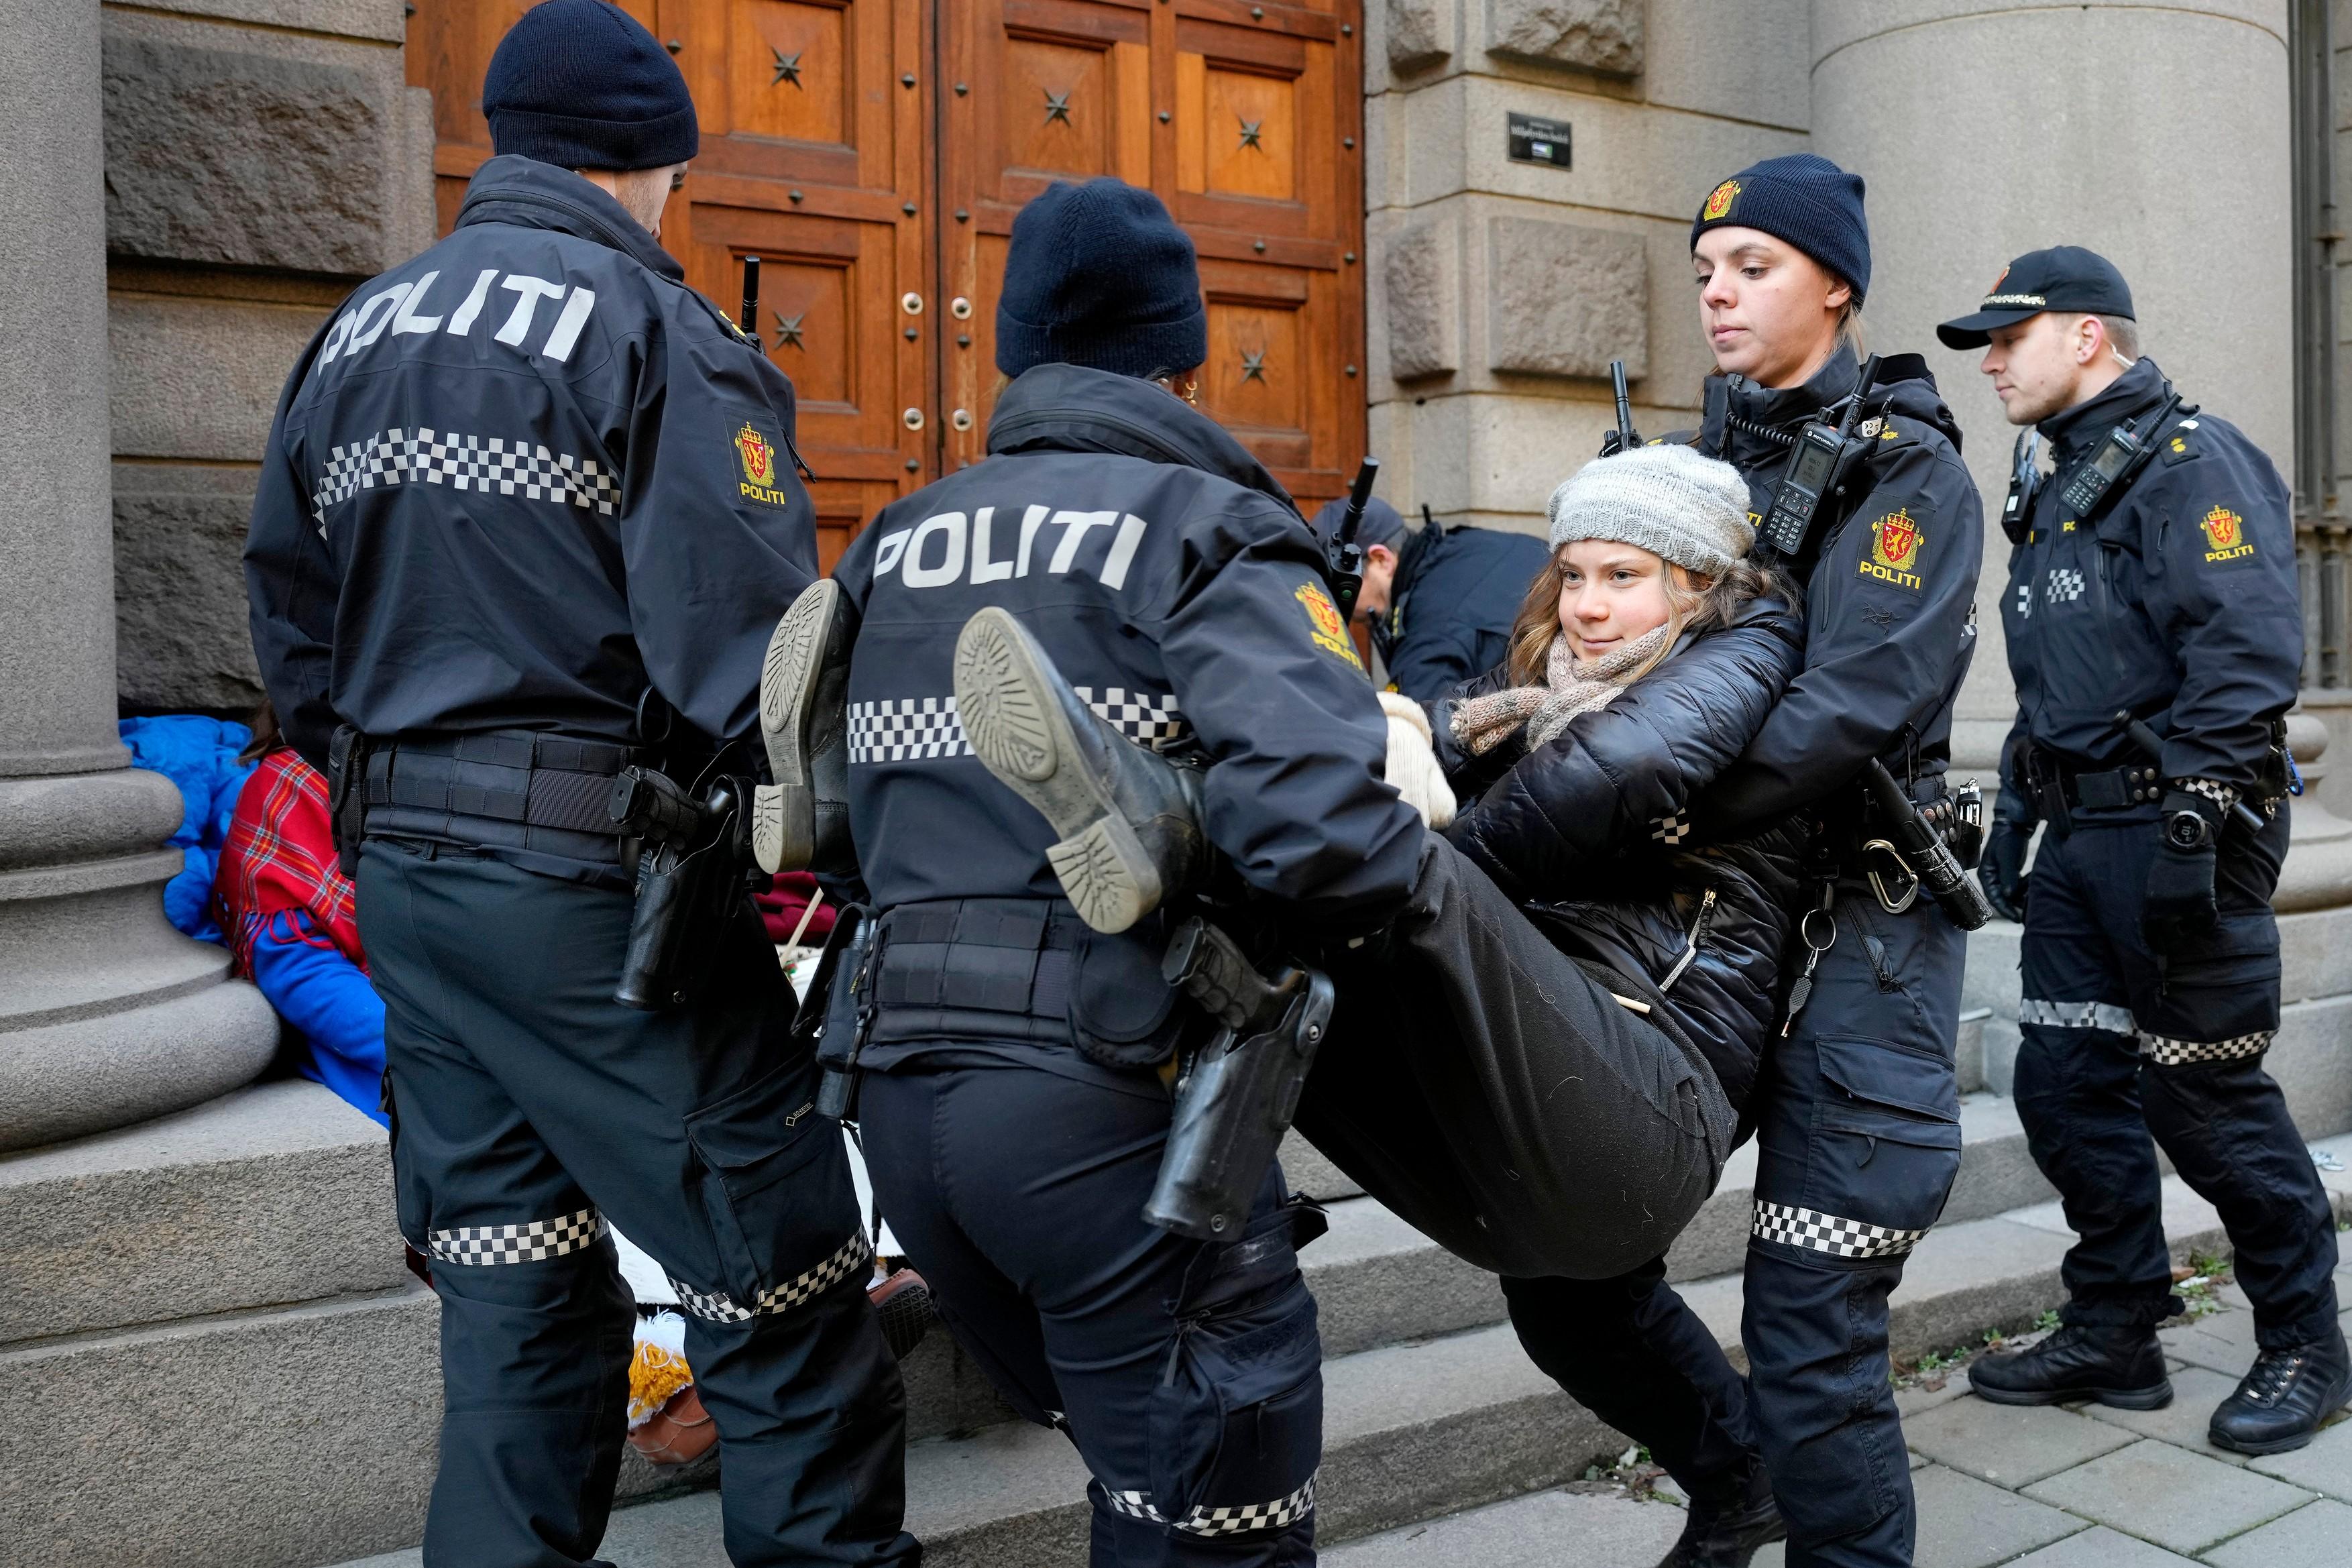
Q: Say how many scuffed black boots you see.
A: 2